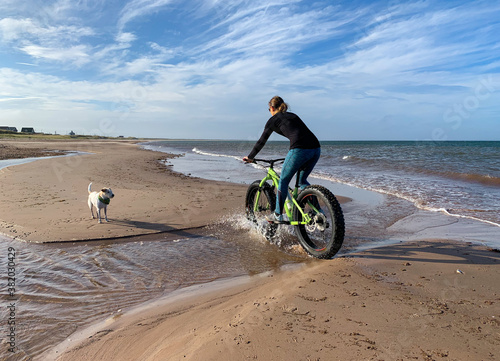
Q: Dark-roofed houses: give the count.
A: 2